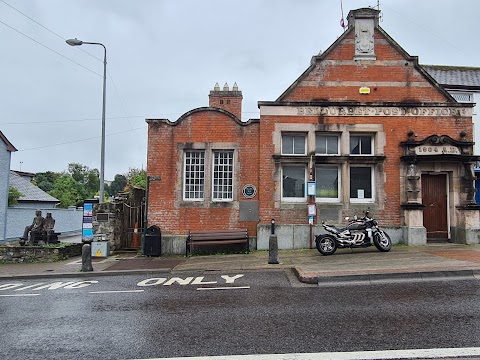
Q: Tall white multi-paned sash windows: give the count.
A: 2